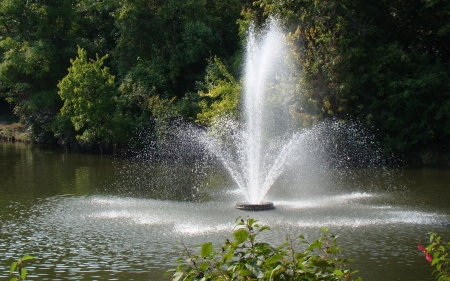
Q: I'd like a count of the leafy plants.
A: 3